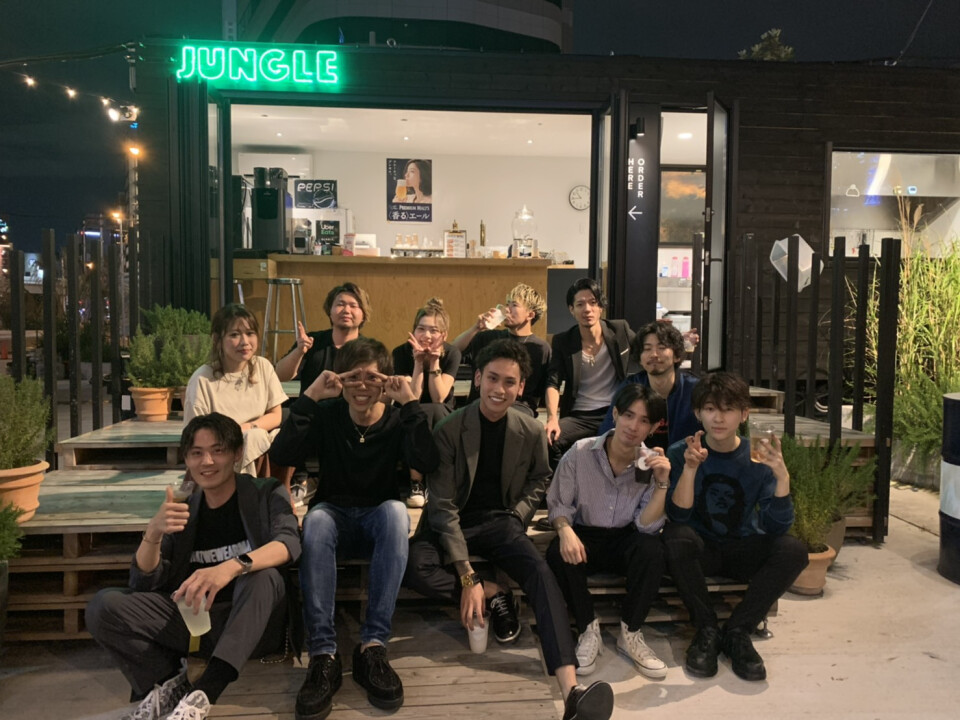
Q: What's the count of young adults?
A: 11